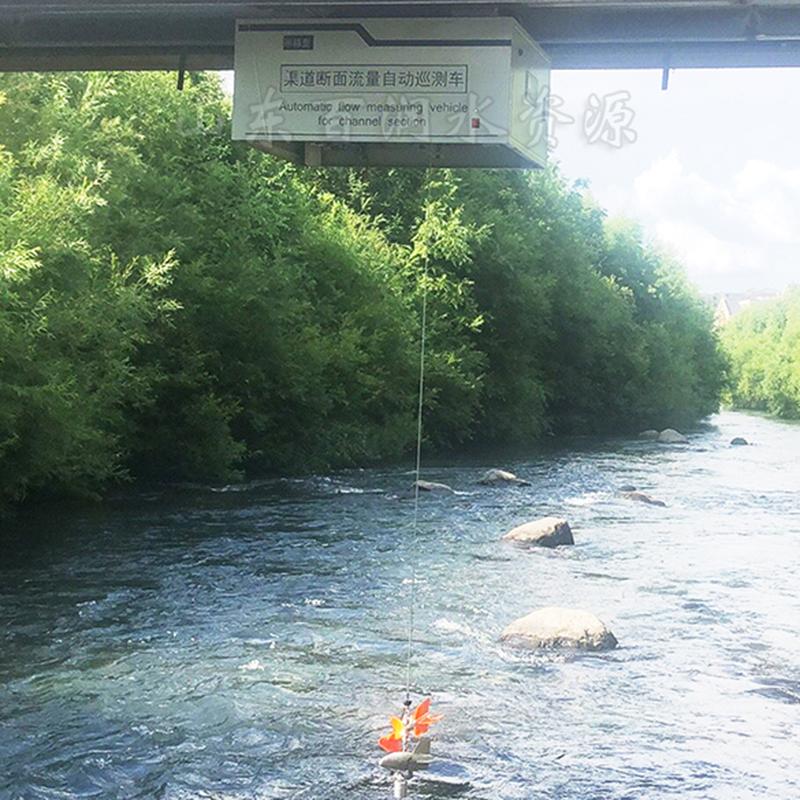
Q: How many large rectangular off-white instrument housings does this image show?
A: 1